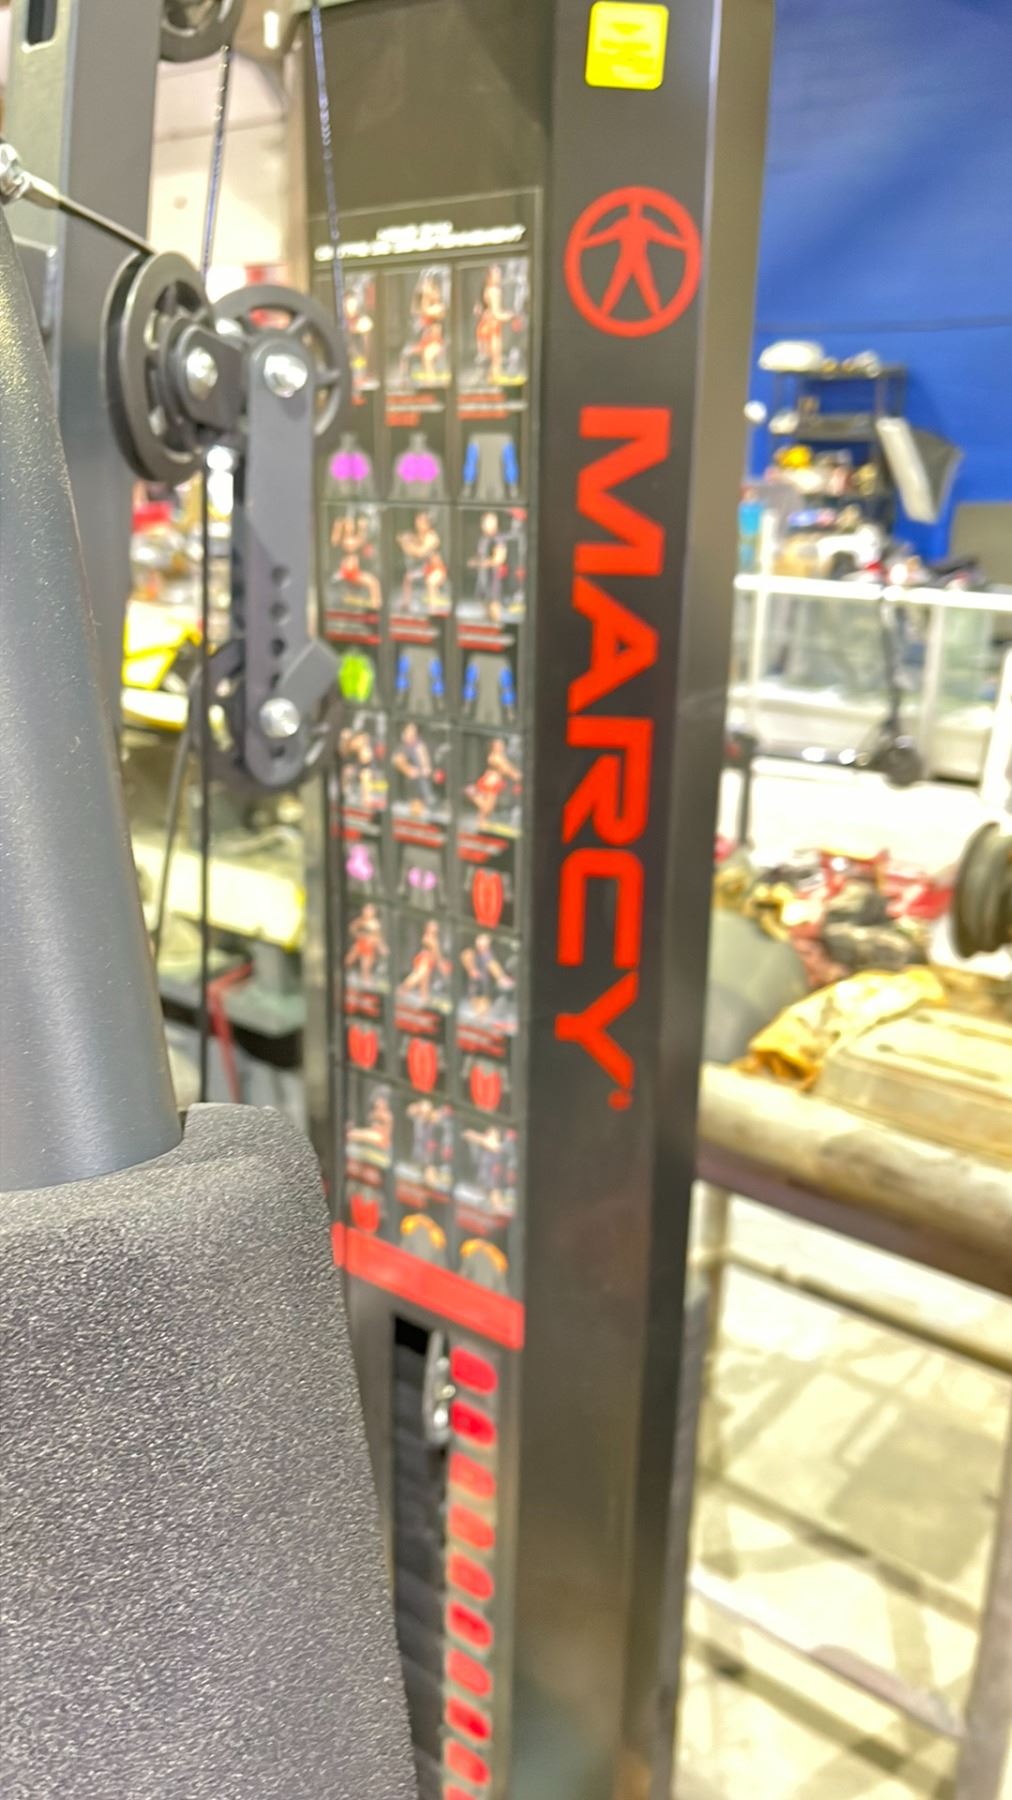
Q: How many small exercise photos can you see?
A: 15